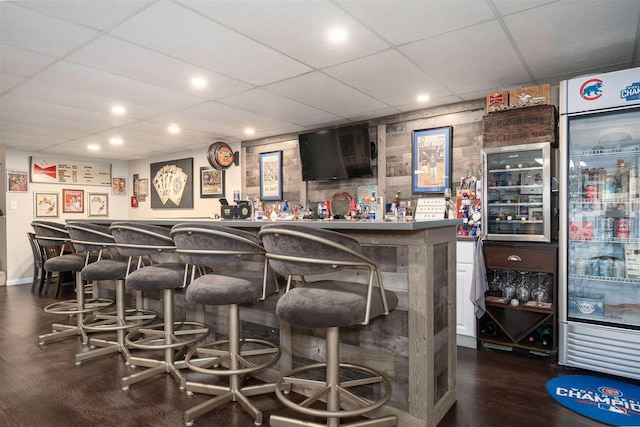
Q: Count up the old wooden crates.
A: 1